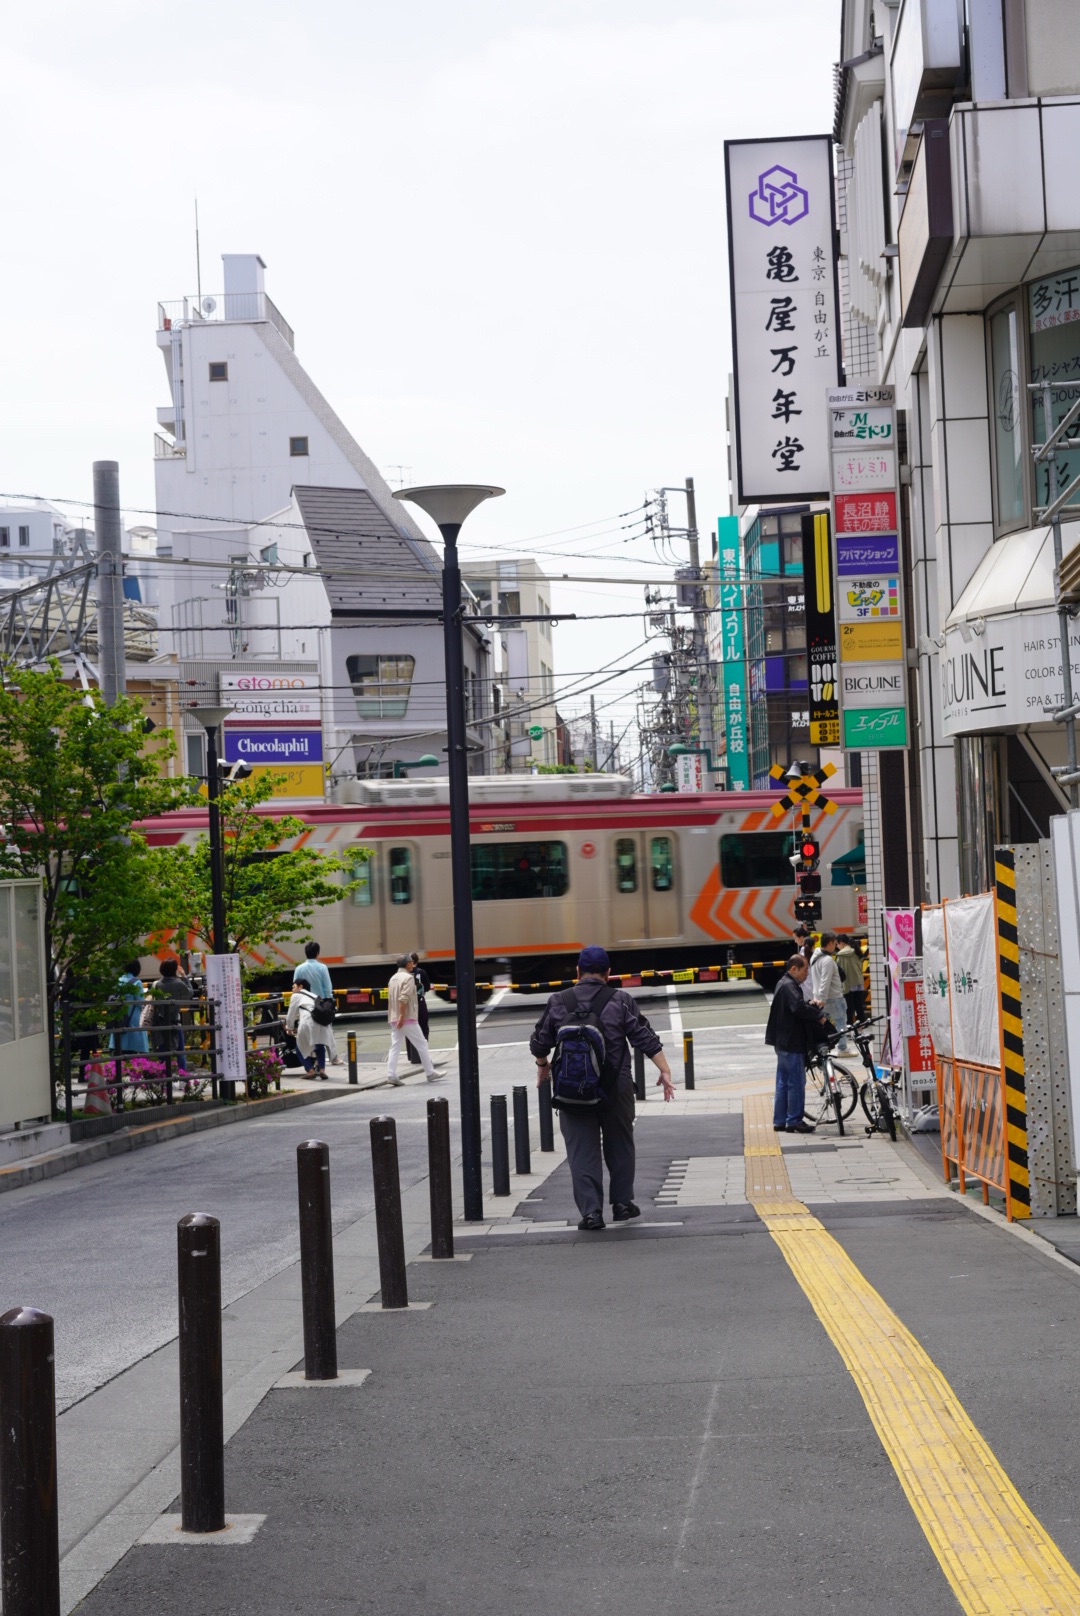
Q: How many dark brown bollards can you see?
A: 5